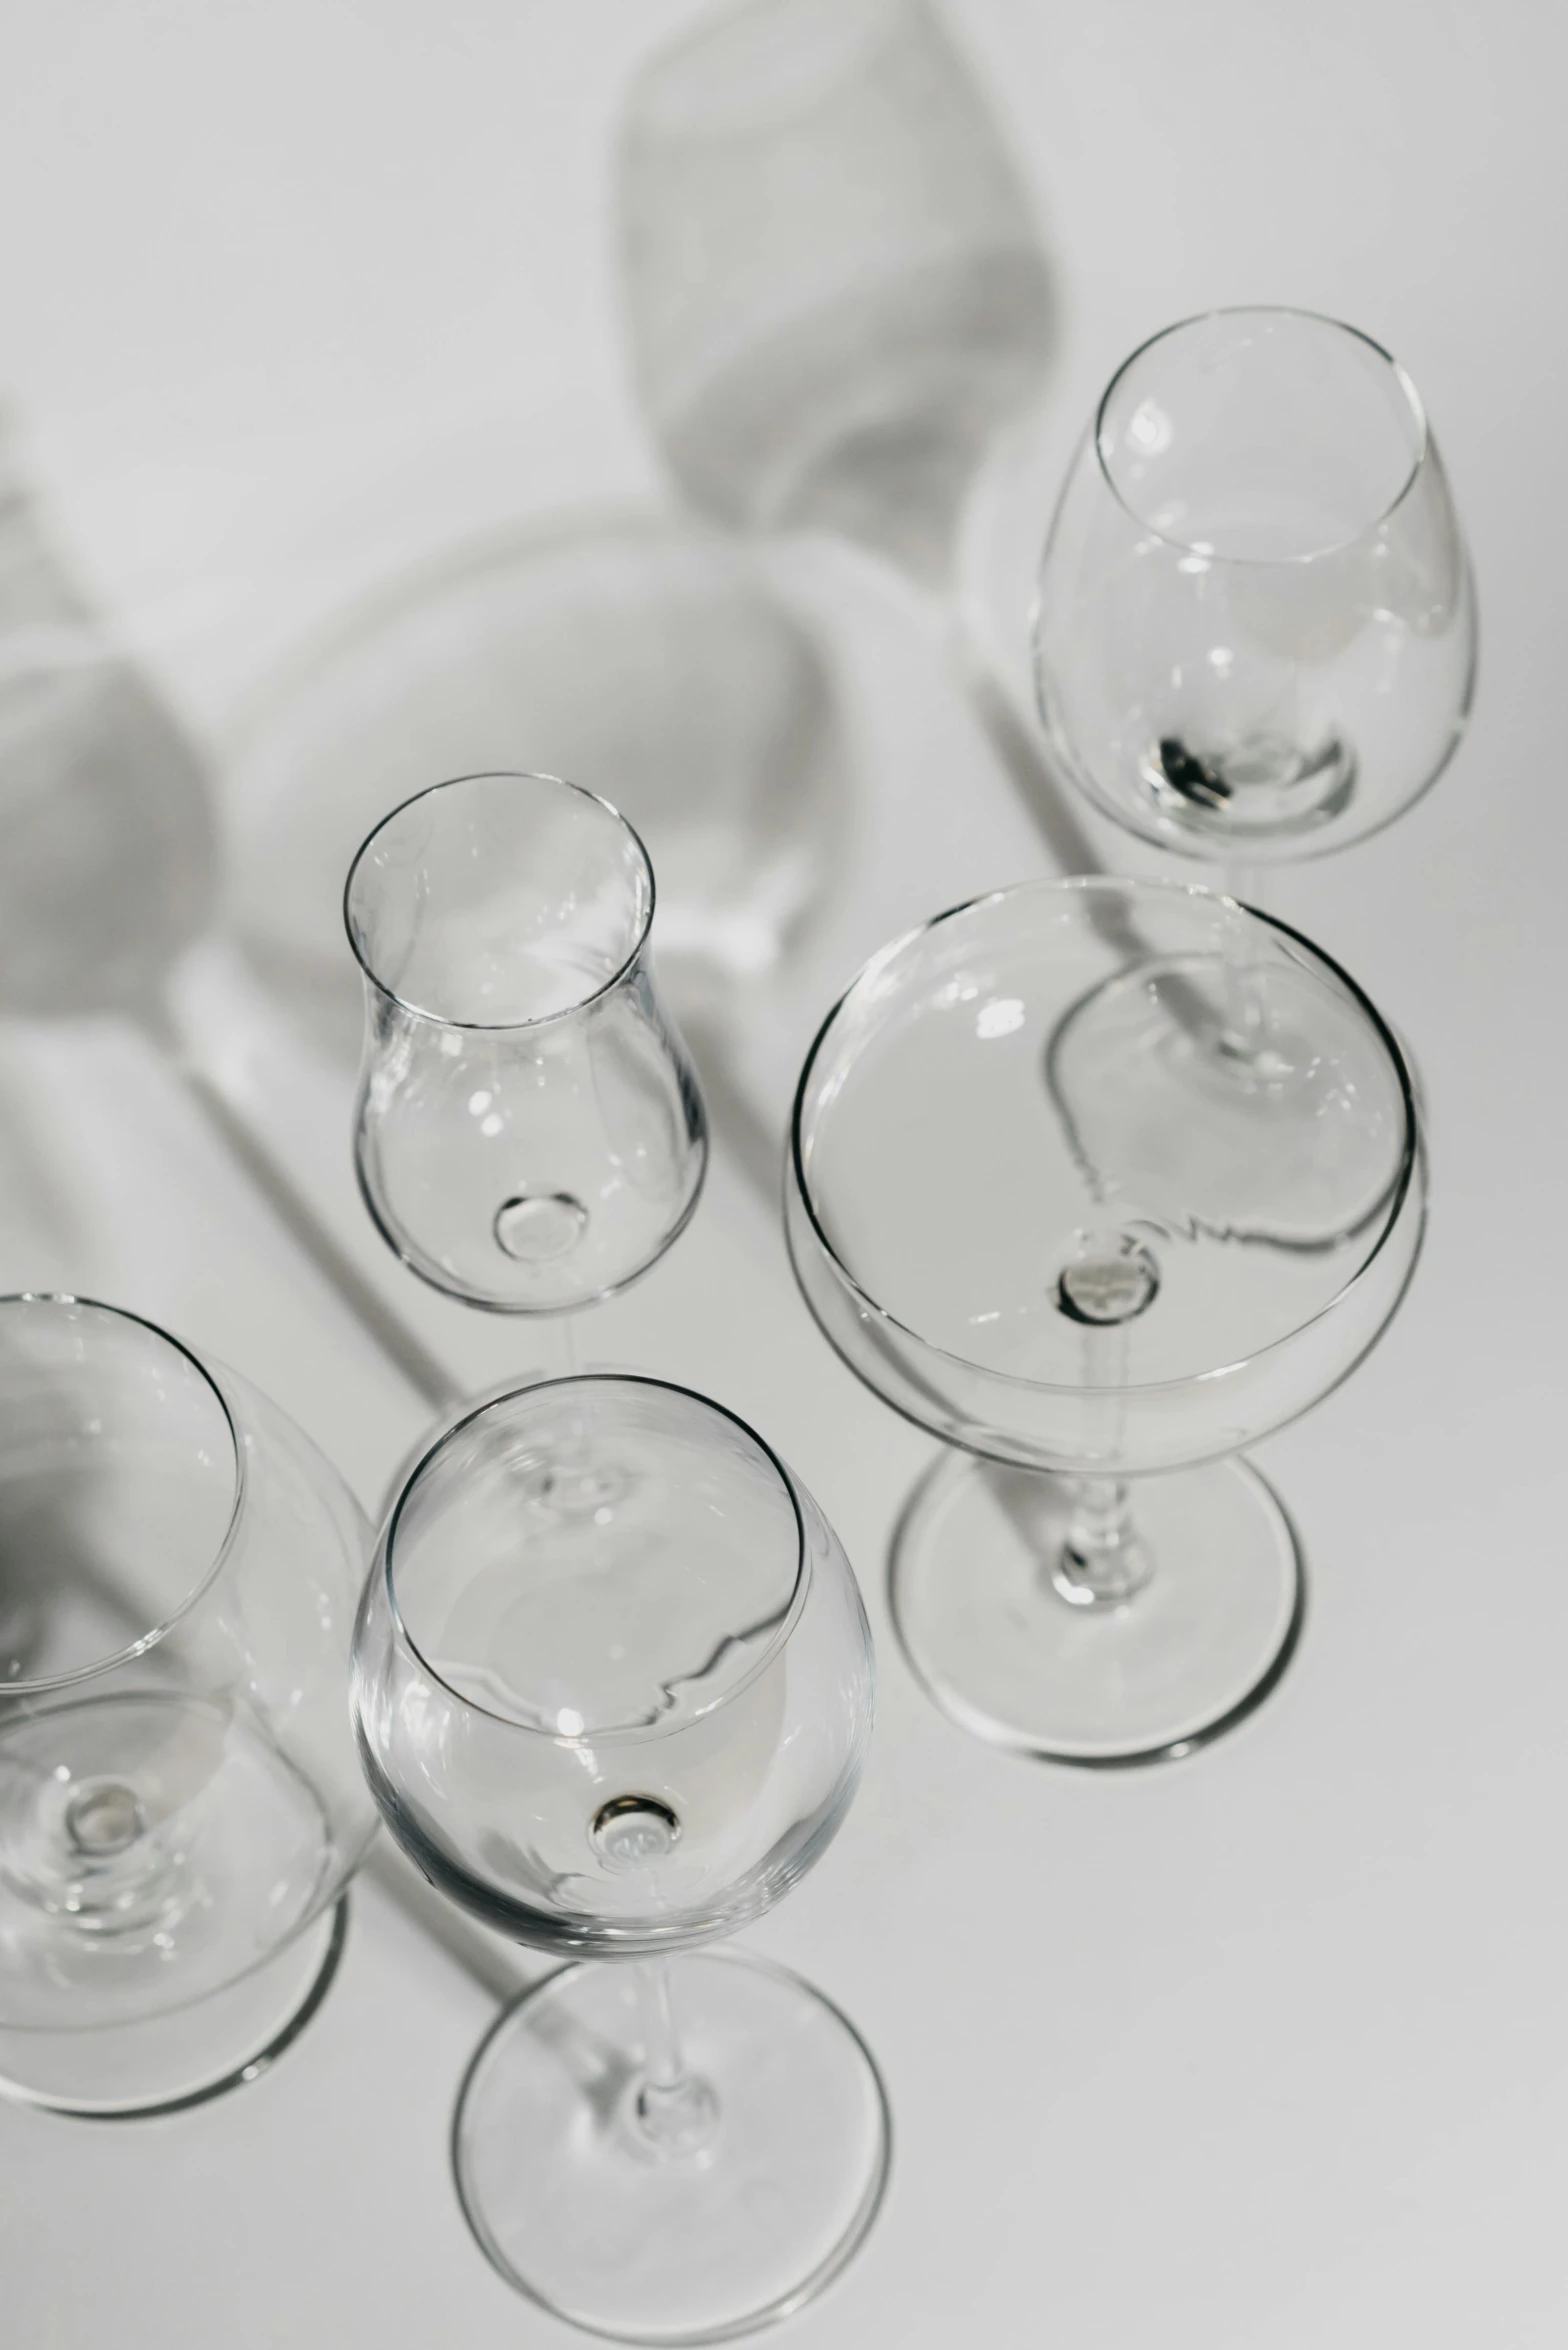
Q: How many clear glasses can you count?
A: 5